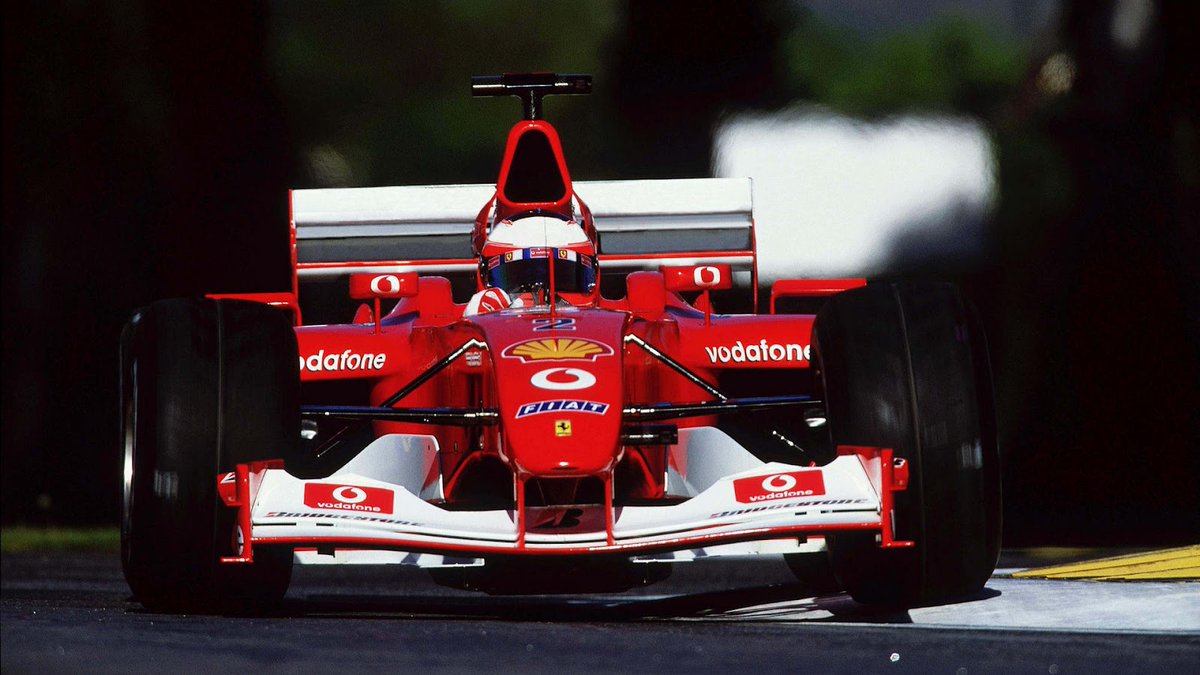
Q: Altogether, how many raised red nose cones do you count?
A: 1